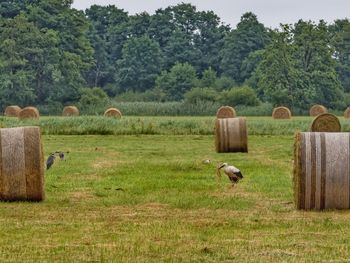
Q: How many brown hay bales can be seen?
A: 12